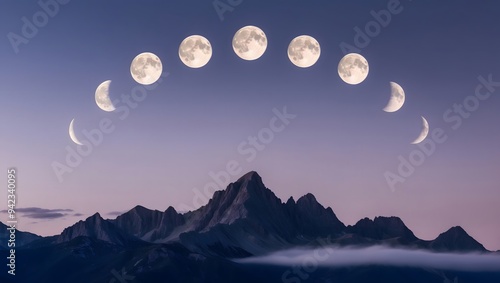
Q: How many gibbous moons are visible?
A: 0